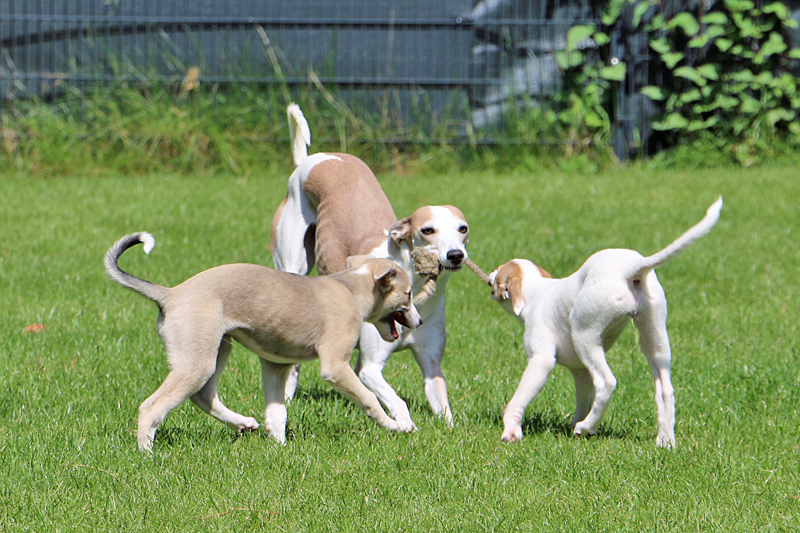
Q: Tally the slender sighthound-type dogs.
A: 3